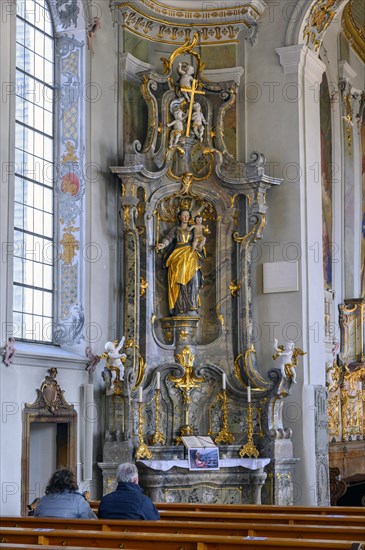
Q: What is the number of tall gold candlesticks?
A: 4